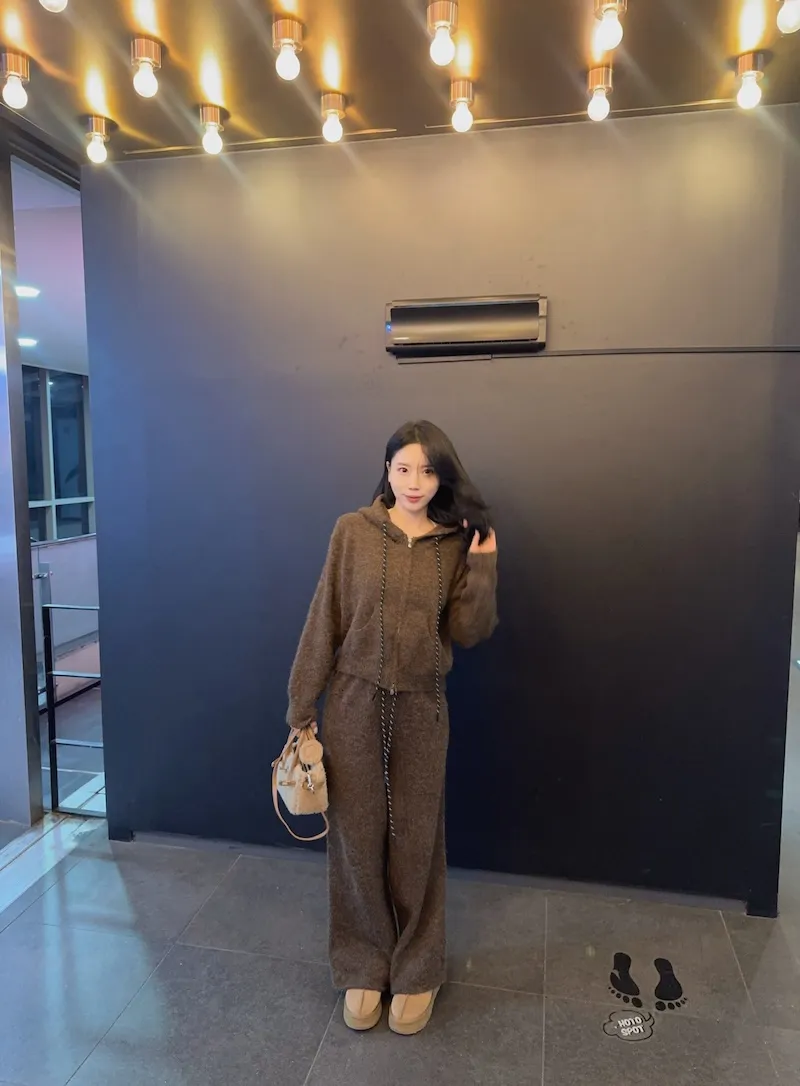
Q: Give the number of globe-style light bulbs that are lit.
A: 13